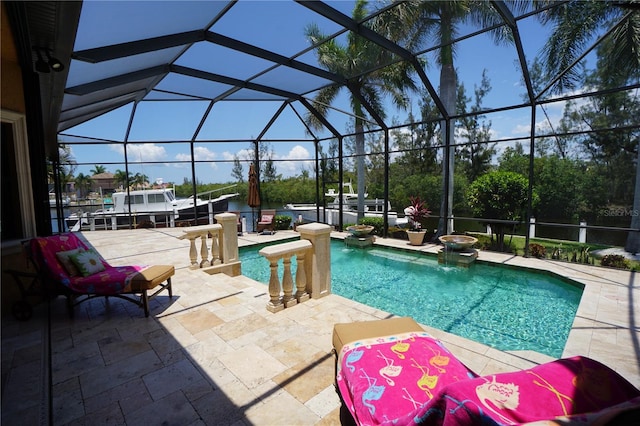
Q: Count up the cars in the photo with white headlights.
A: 0